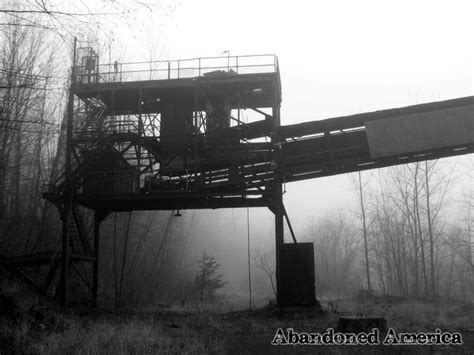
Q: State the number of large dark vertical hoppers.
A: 2